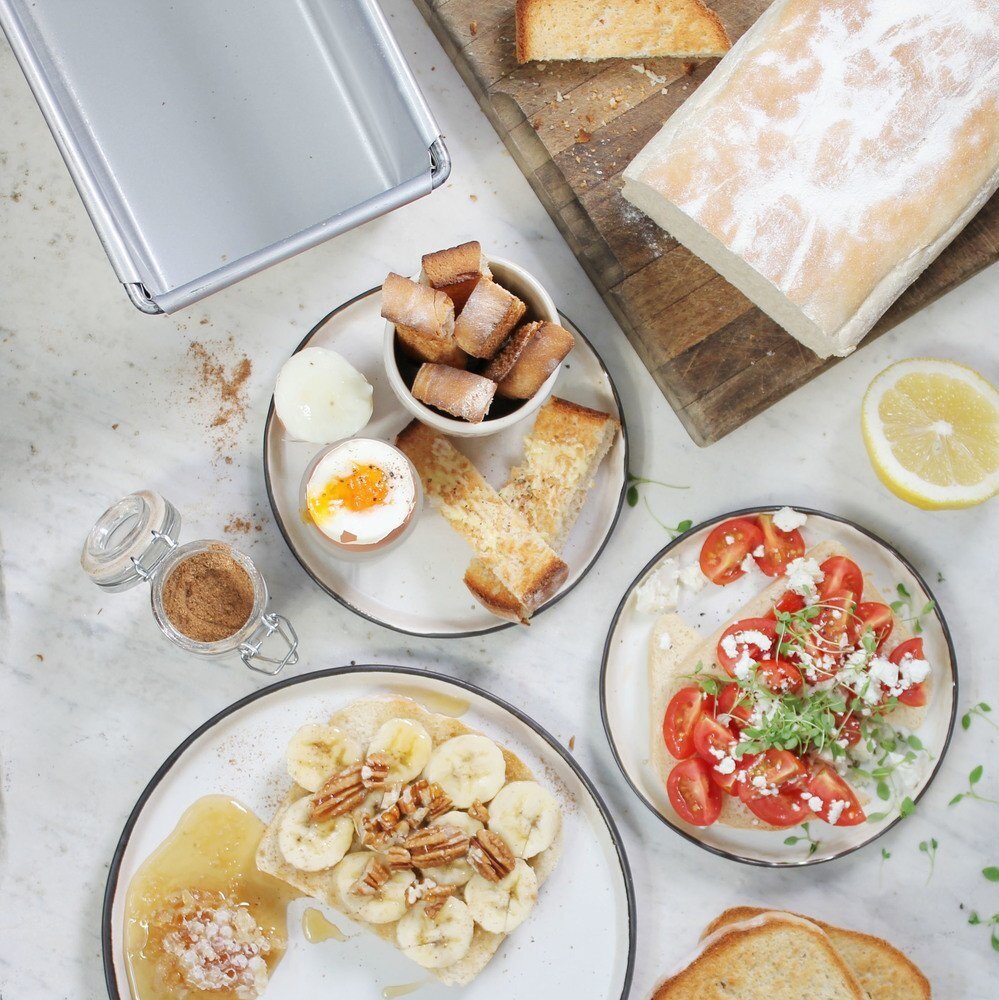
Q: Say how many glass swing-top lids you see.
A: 1